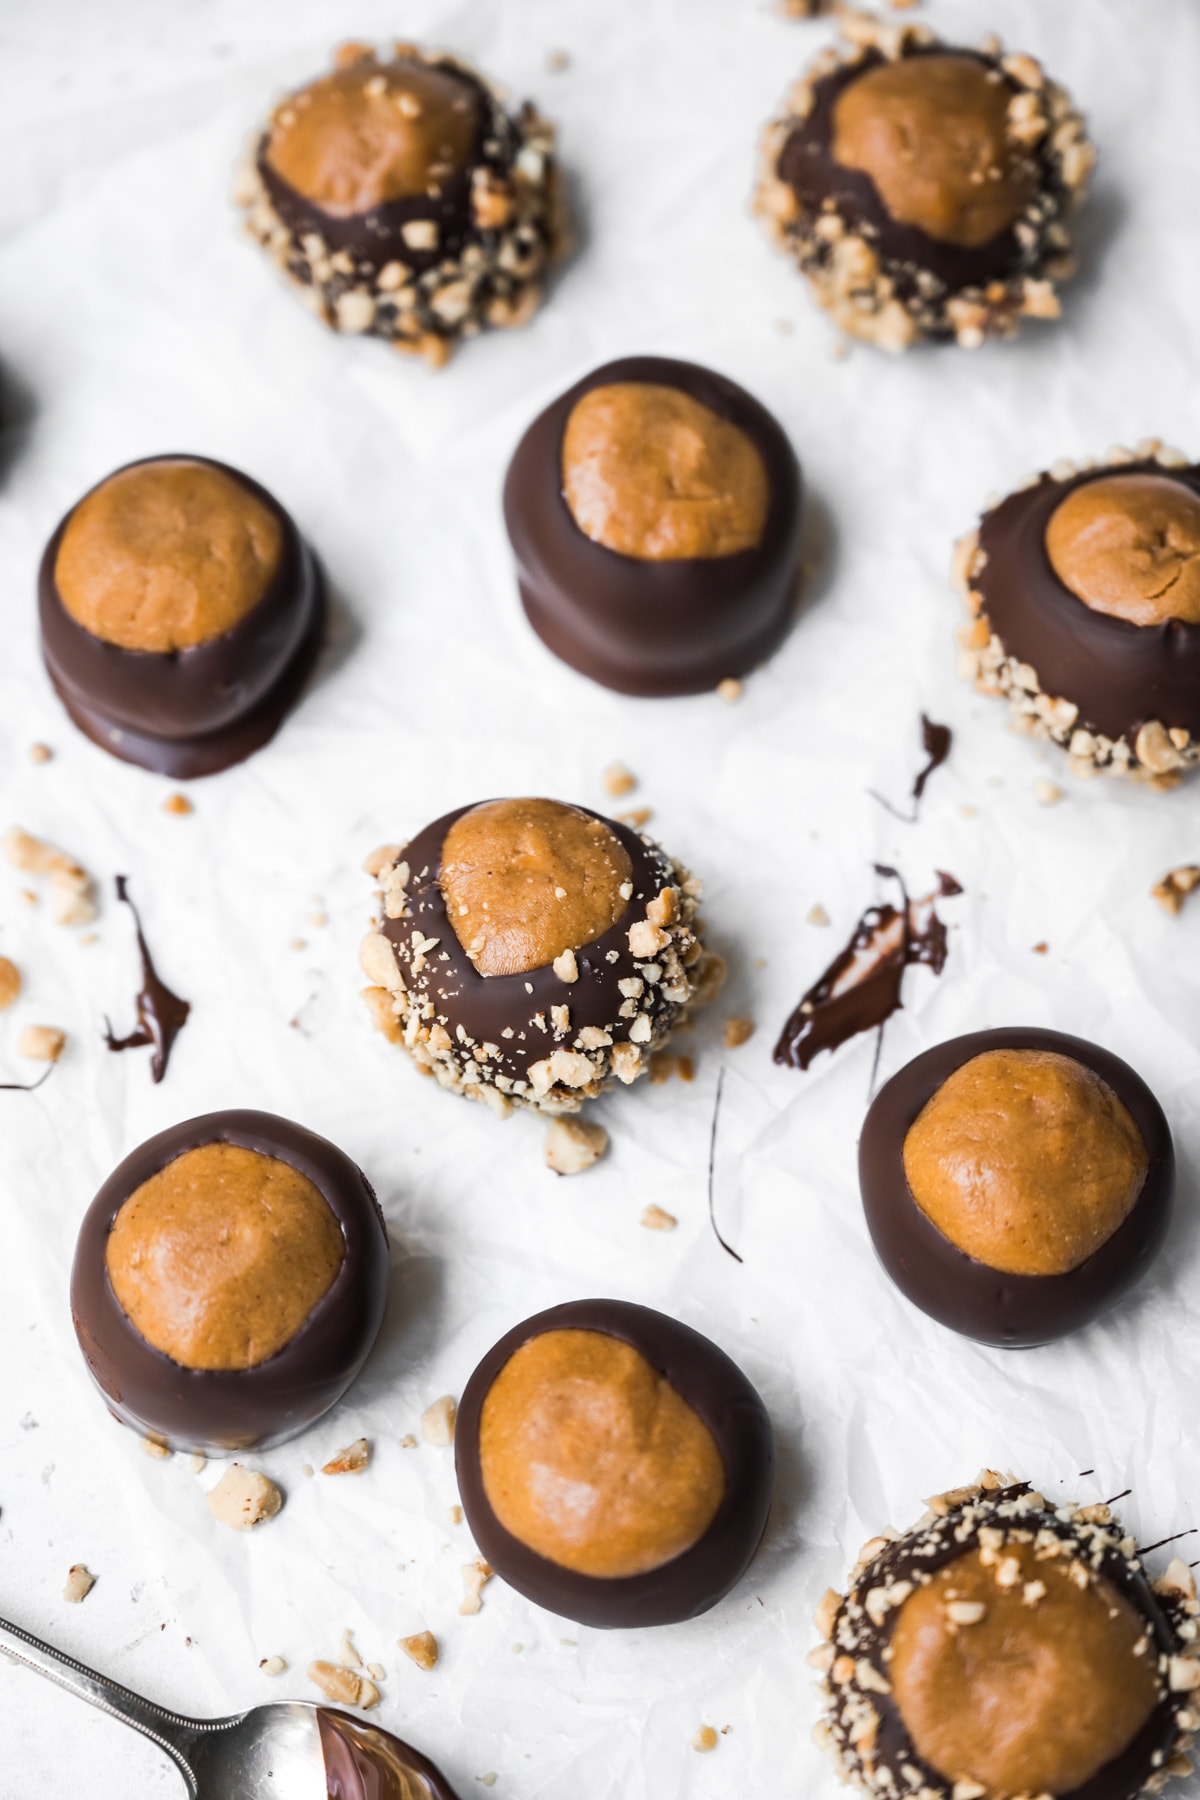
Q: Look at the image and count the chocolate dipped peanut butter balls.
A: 10